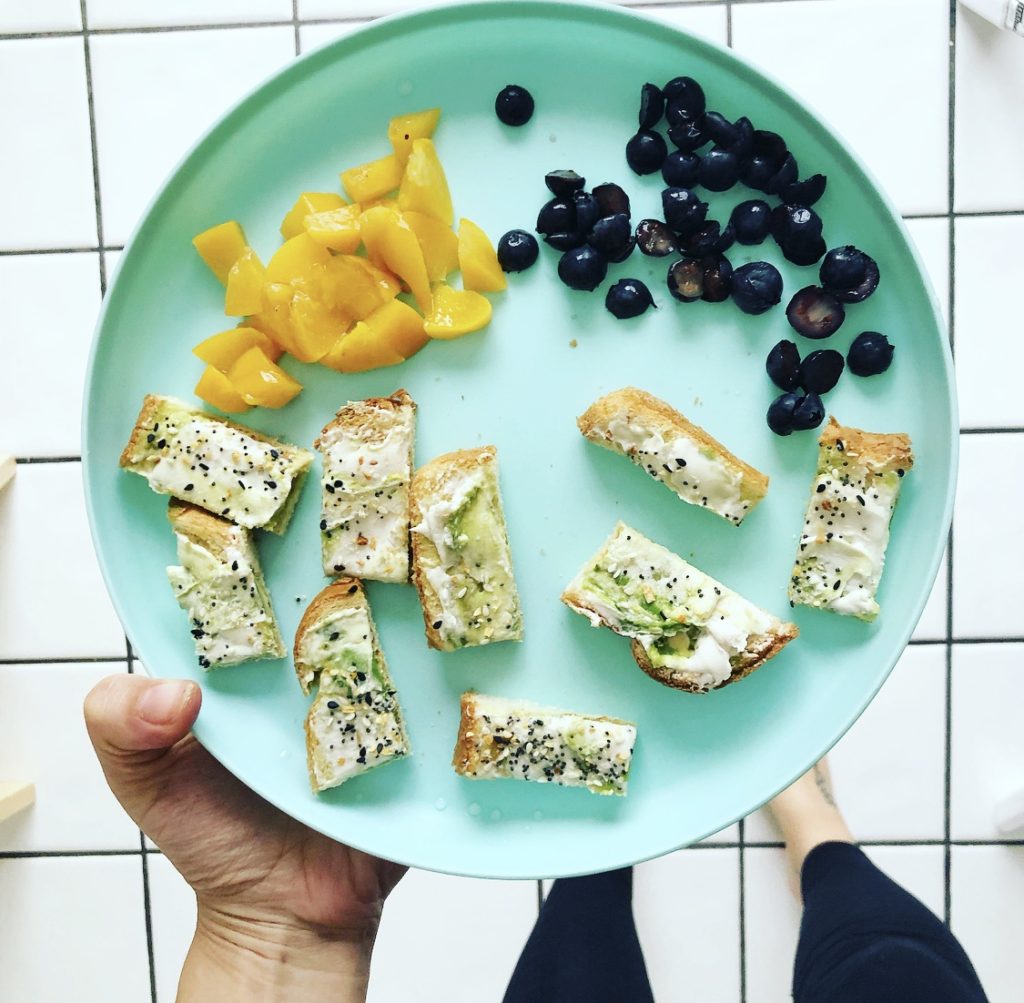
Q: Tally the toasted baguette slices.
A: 9